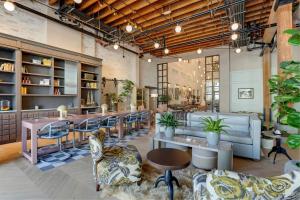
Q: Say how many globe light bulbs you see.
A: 13